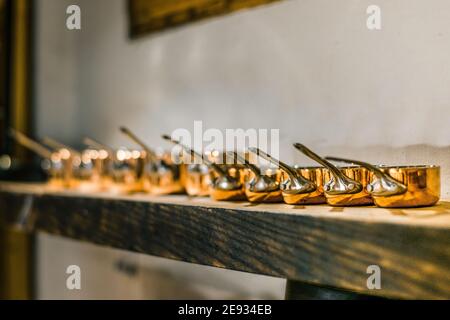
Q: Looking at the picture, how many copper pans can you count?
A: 10